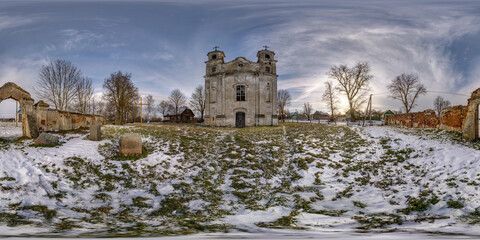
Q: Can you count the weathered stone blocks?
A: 3